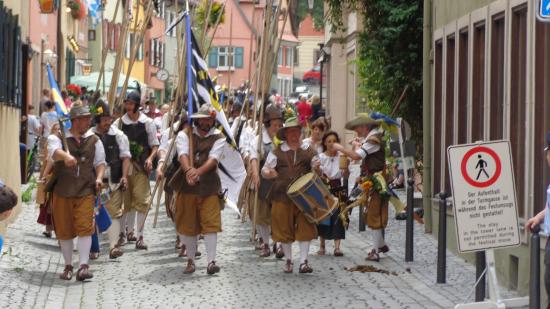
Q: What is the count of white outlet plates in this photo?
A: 0